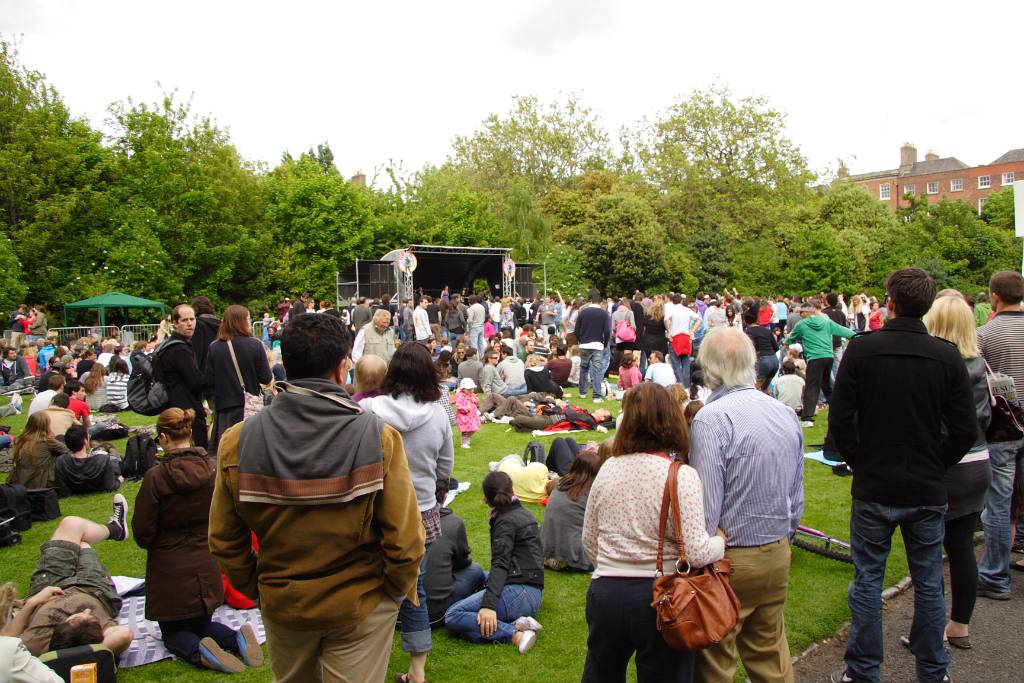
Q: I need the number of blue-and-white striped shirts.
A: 1